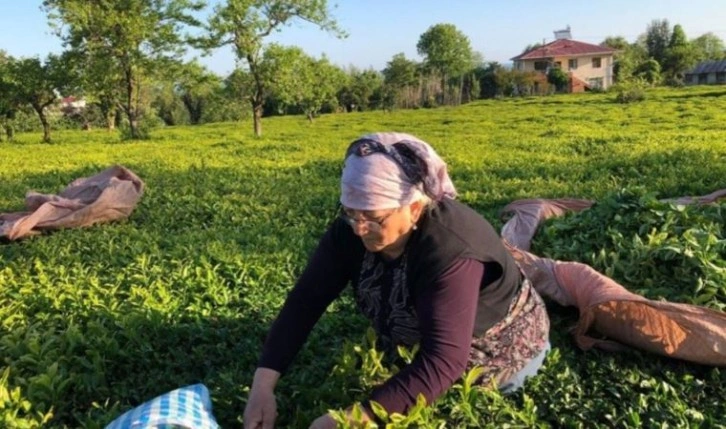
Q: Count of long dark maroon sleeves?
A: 2